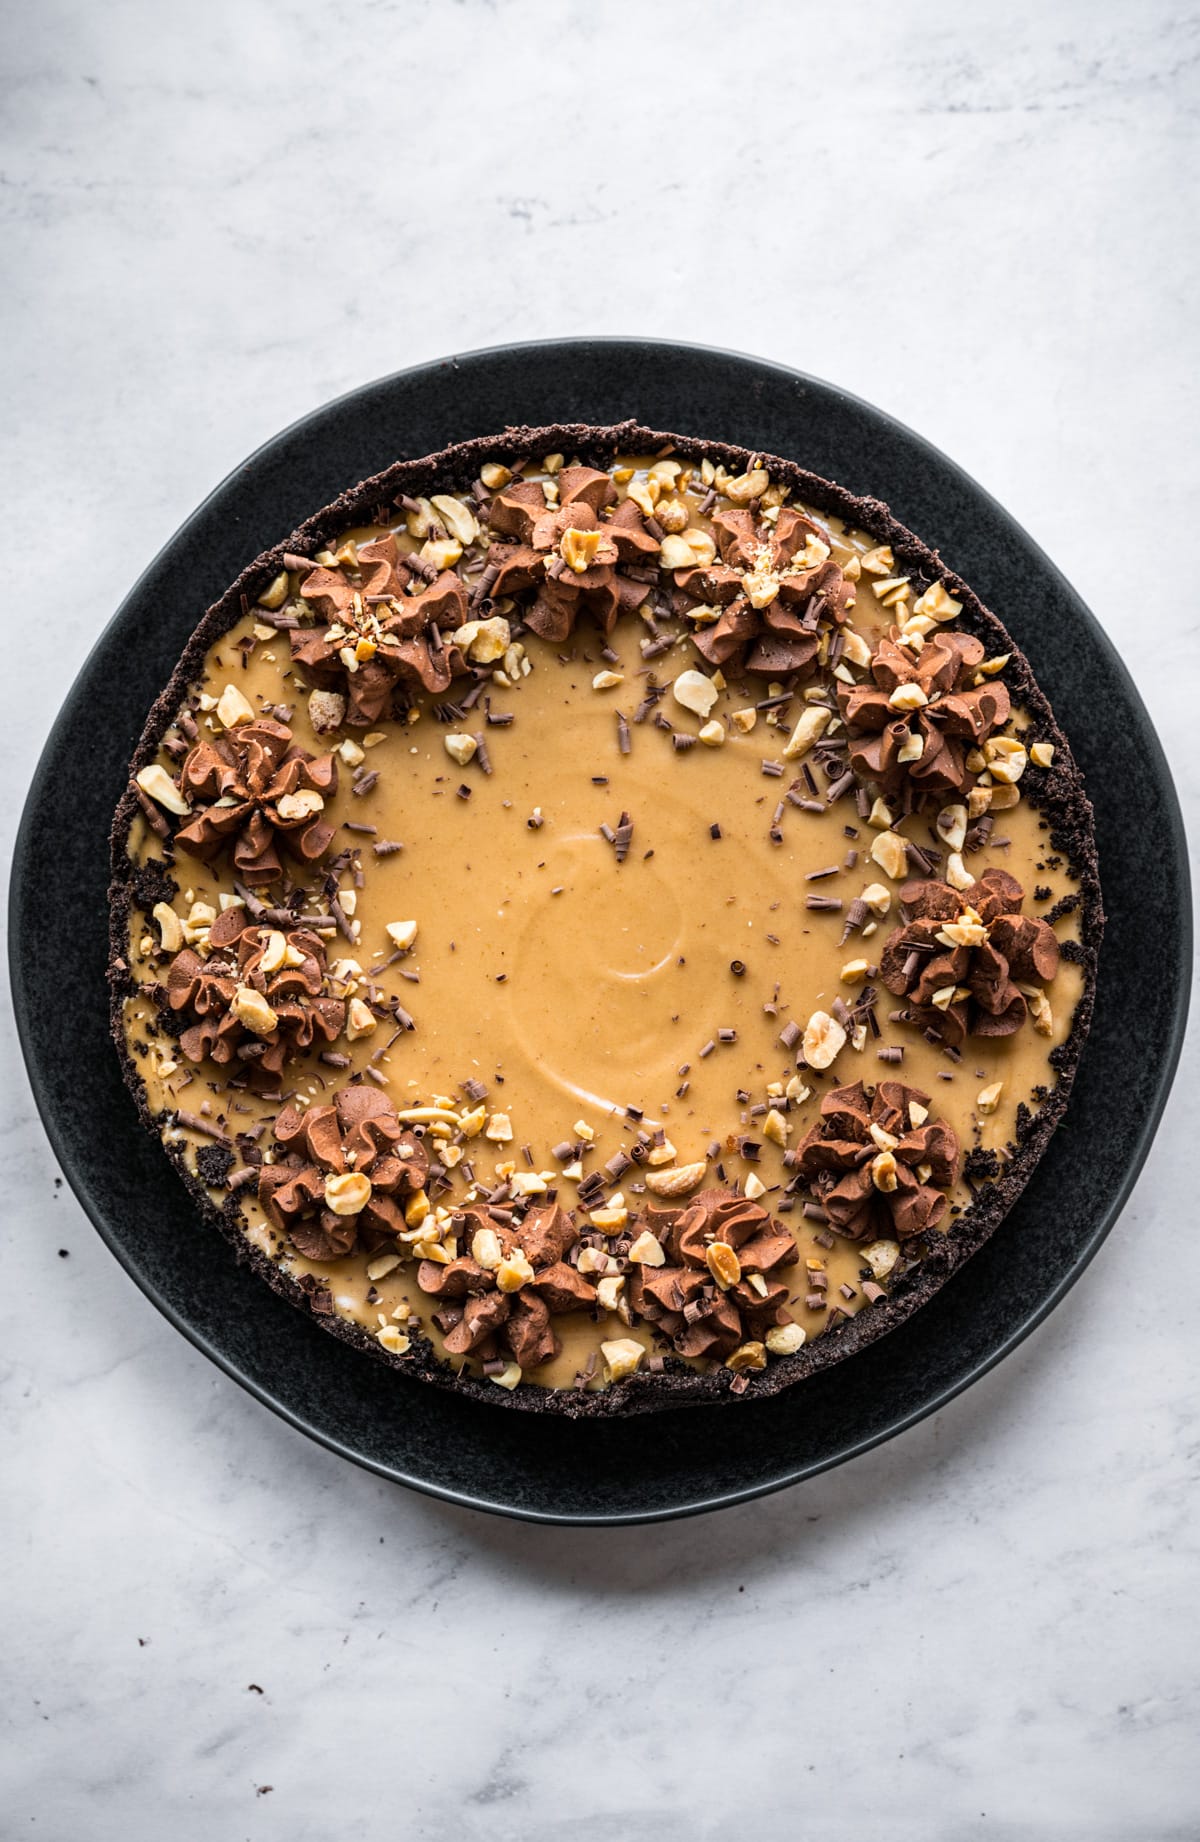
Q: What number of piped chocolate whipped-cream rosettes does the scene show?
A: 11